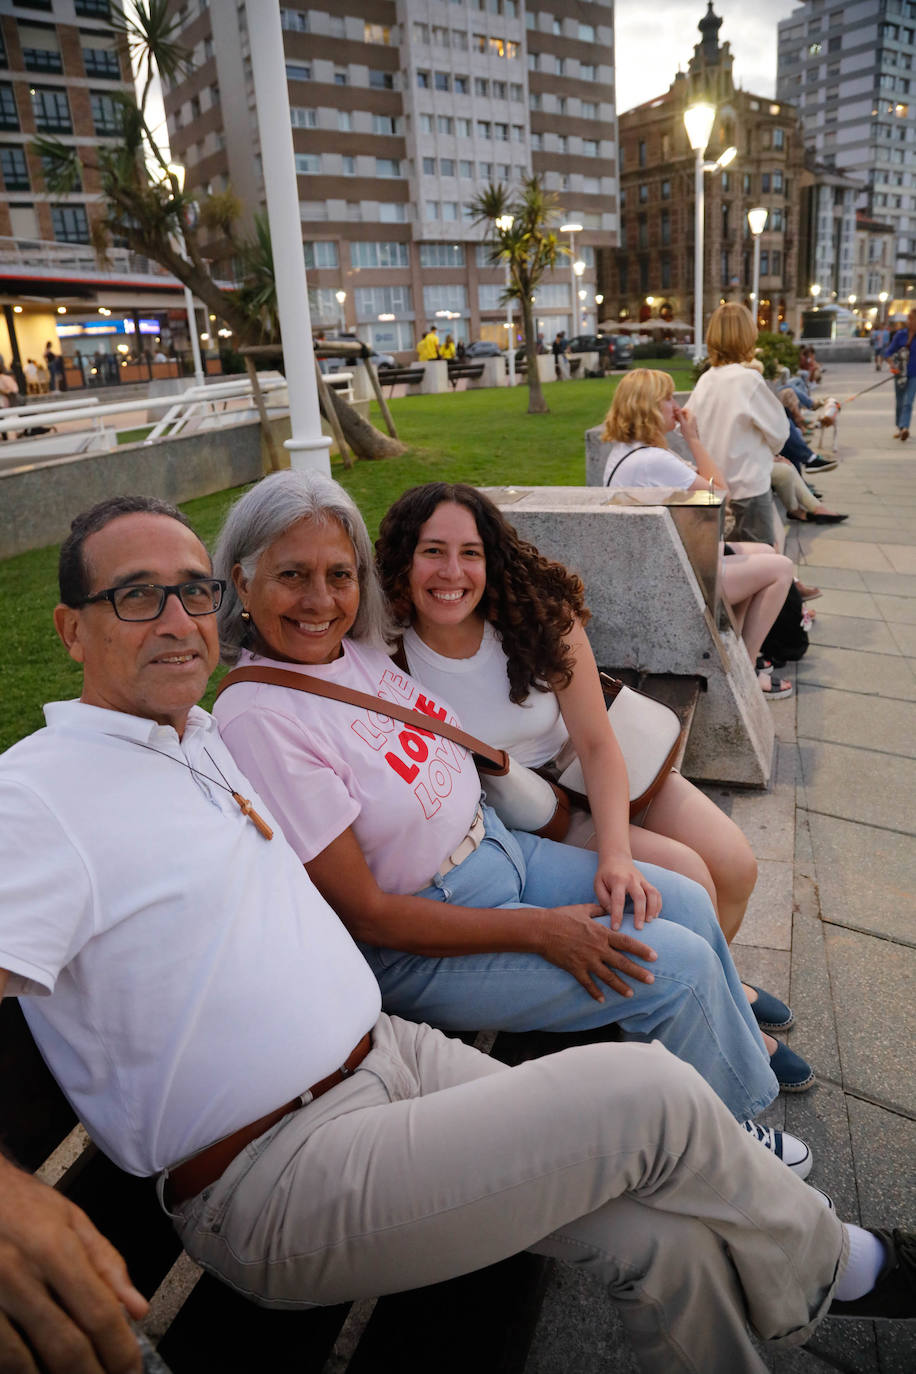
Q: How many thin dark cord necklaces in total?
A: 1